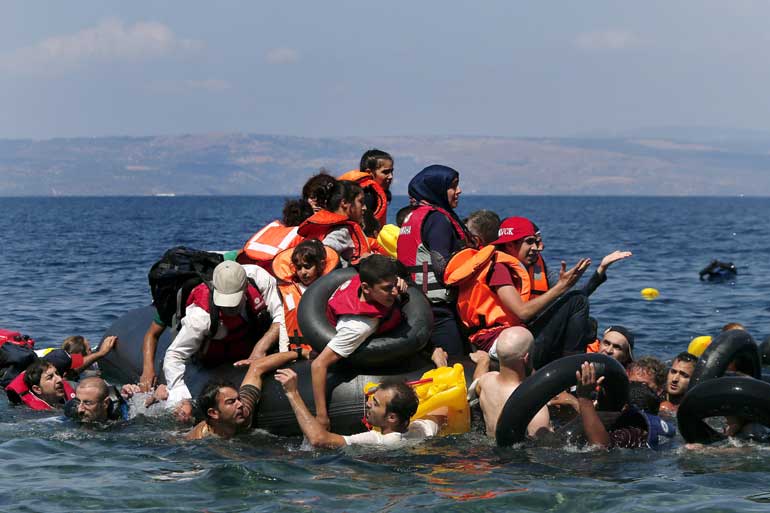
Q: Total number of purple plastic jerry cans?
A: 0